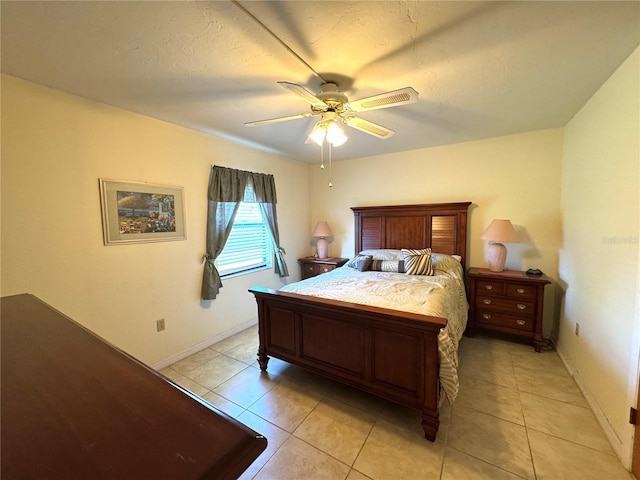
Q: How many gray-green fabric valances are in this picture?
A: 1